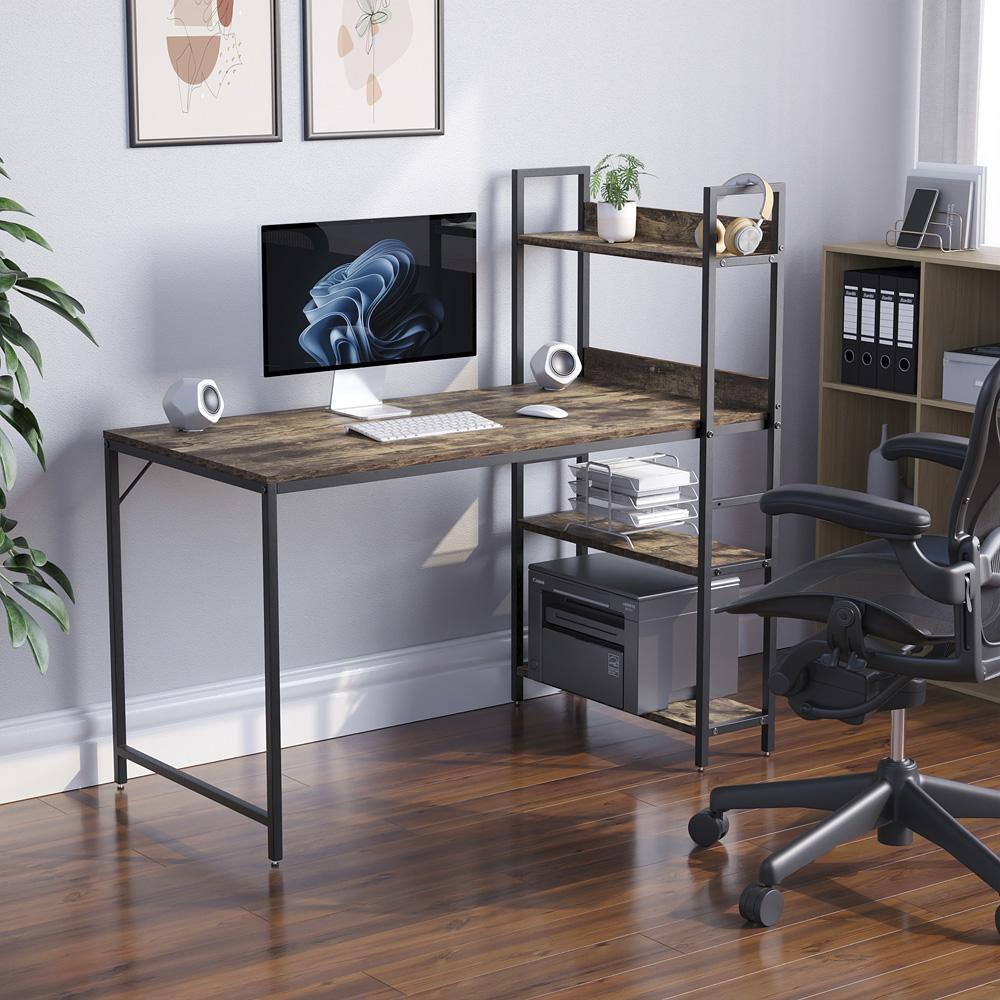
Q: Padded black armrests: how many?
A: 2